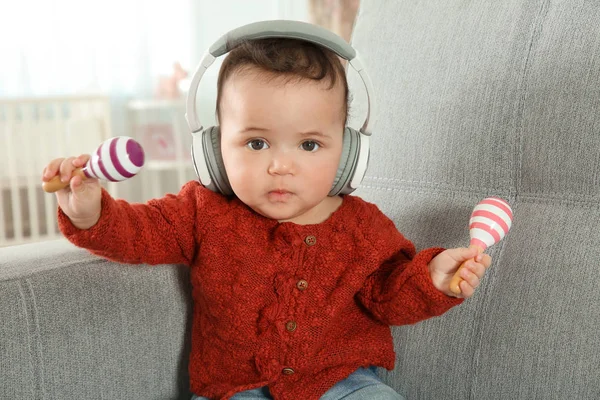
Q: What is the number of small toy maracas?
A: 2